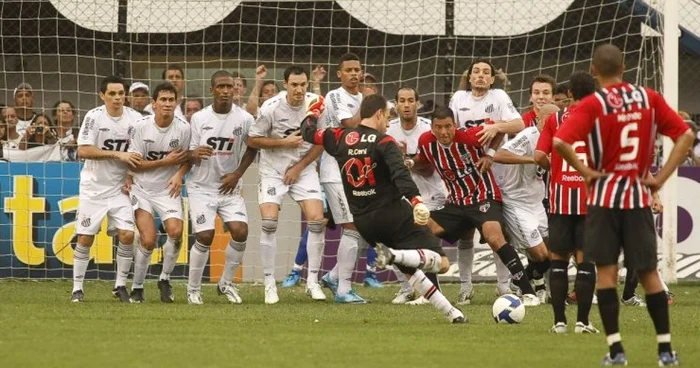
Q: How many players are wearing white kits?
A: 8